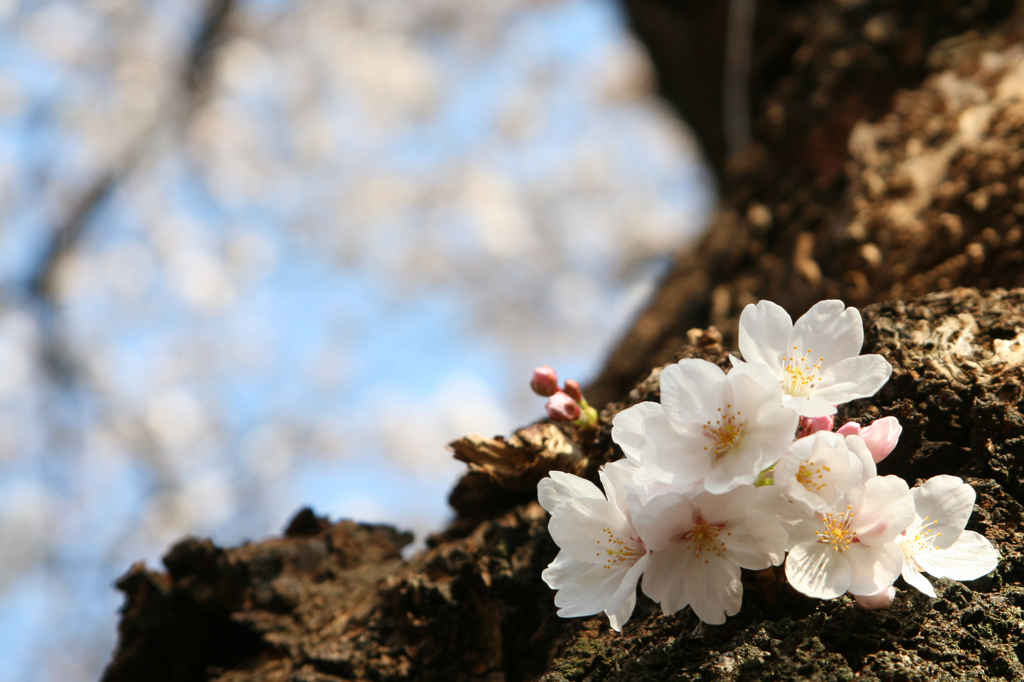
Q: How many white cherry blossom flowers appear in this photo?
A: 7